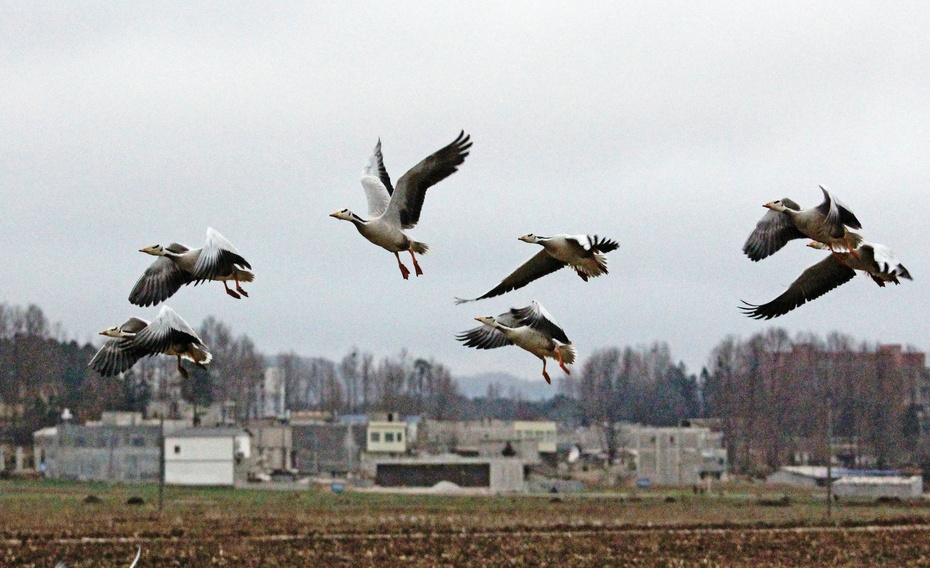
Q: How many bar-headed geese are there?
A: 7